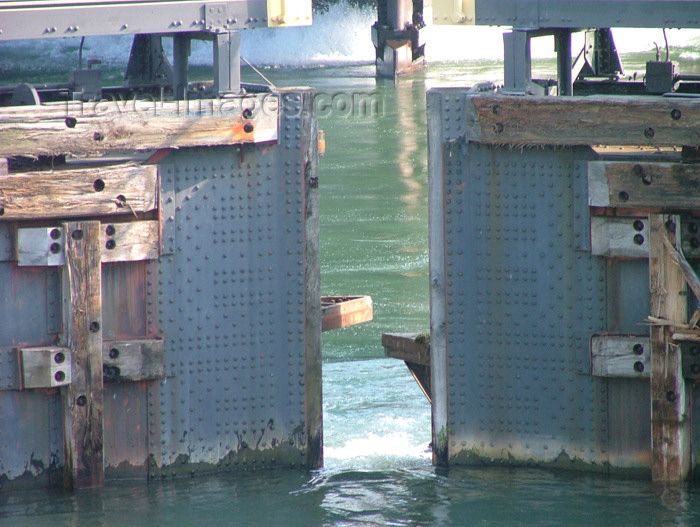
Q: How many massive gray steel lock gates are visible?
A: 2